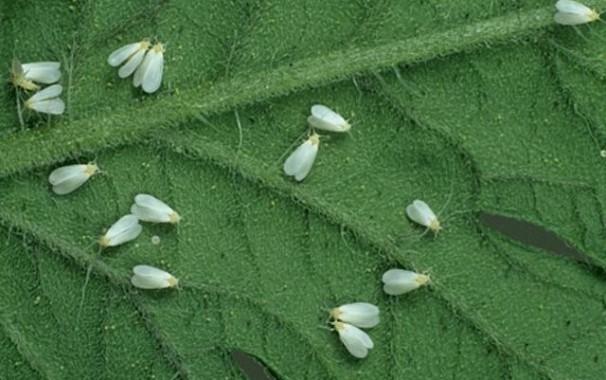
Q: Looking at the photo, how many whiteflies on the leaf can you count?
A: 15